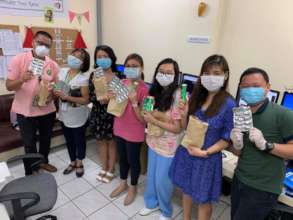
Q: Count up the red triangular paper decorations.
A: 2